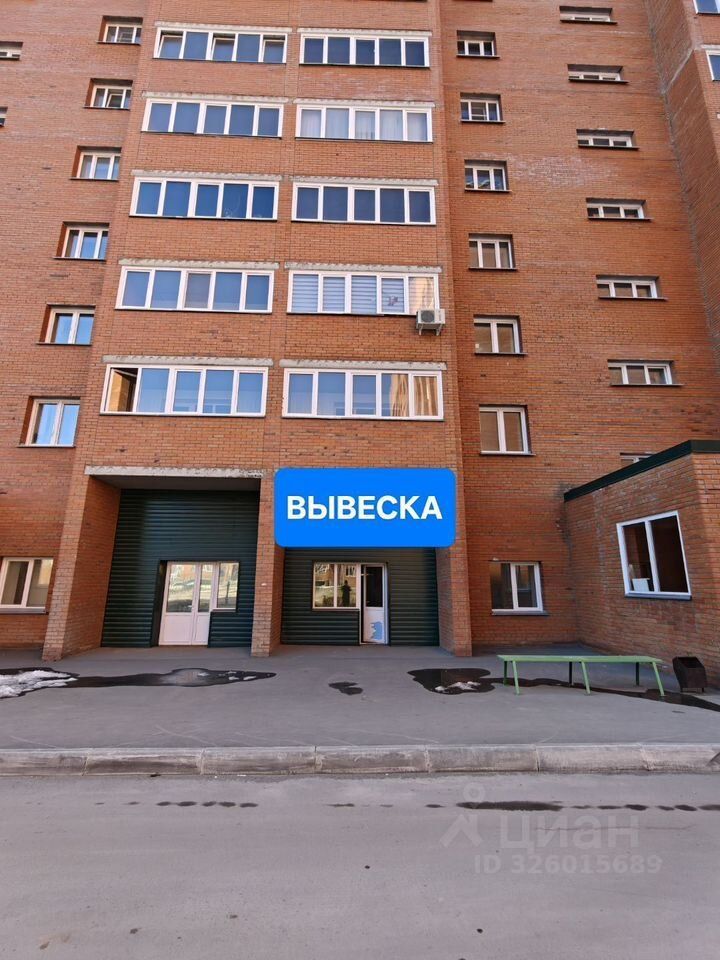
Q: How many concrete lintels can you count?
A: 11